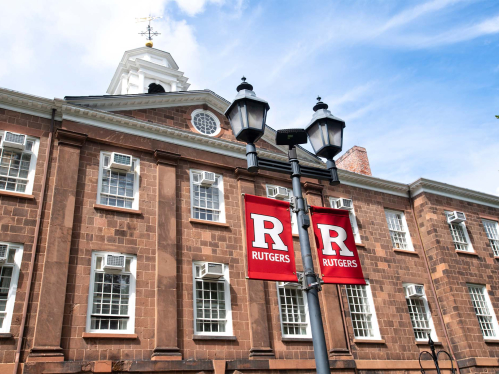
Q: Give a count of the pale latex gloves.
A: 0